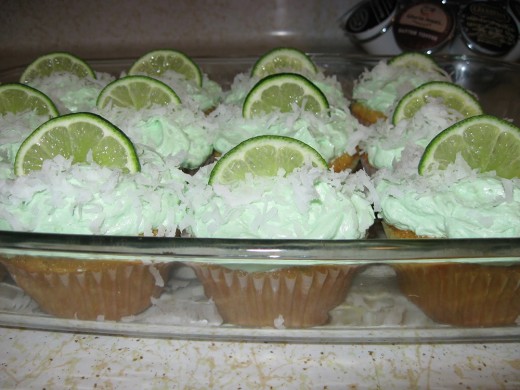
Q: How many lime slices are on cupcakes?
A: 11